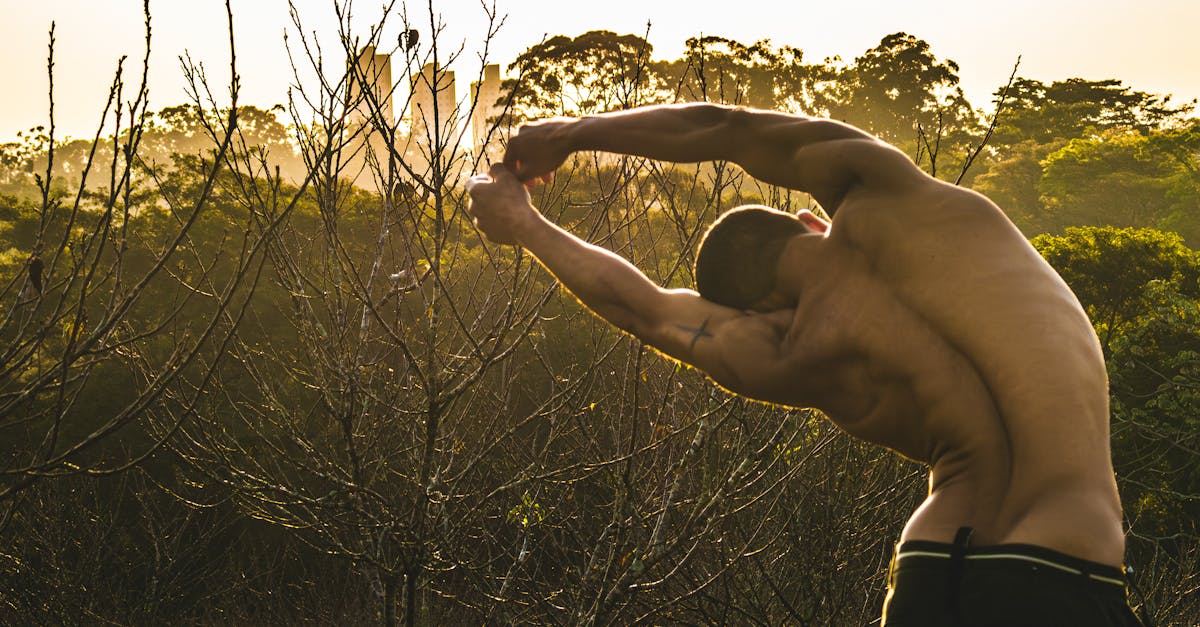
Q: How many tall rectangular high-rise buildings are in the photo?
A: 3